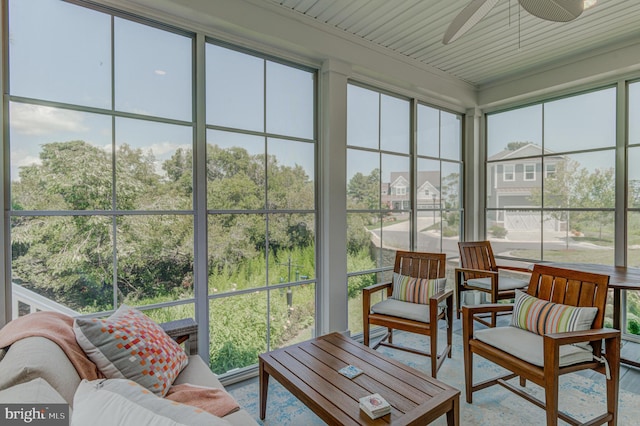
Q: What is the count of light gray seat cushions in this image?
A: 3